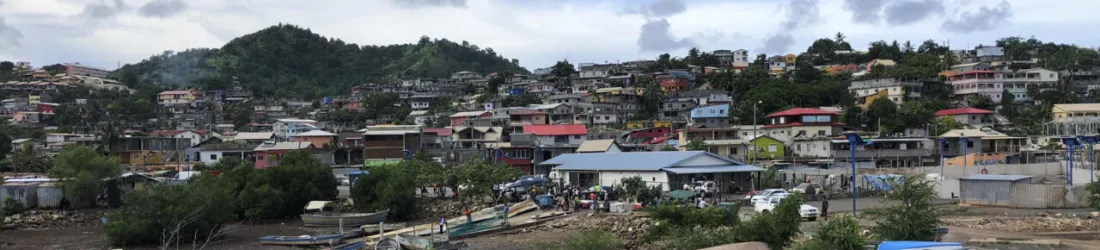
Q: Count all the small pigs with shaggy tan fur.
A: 0